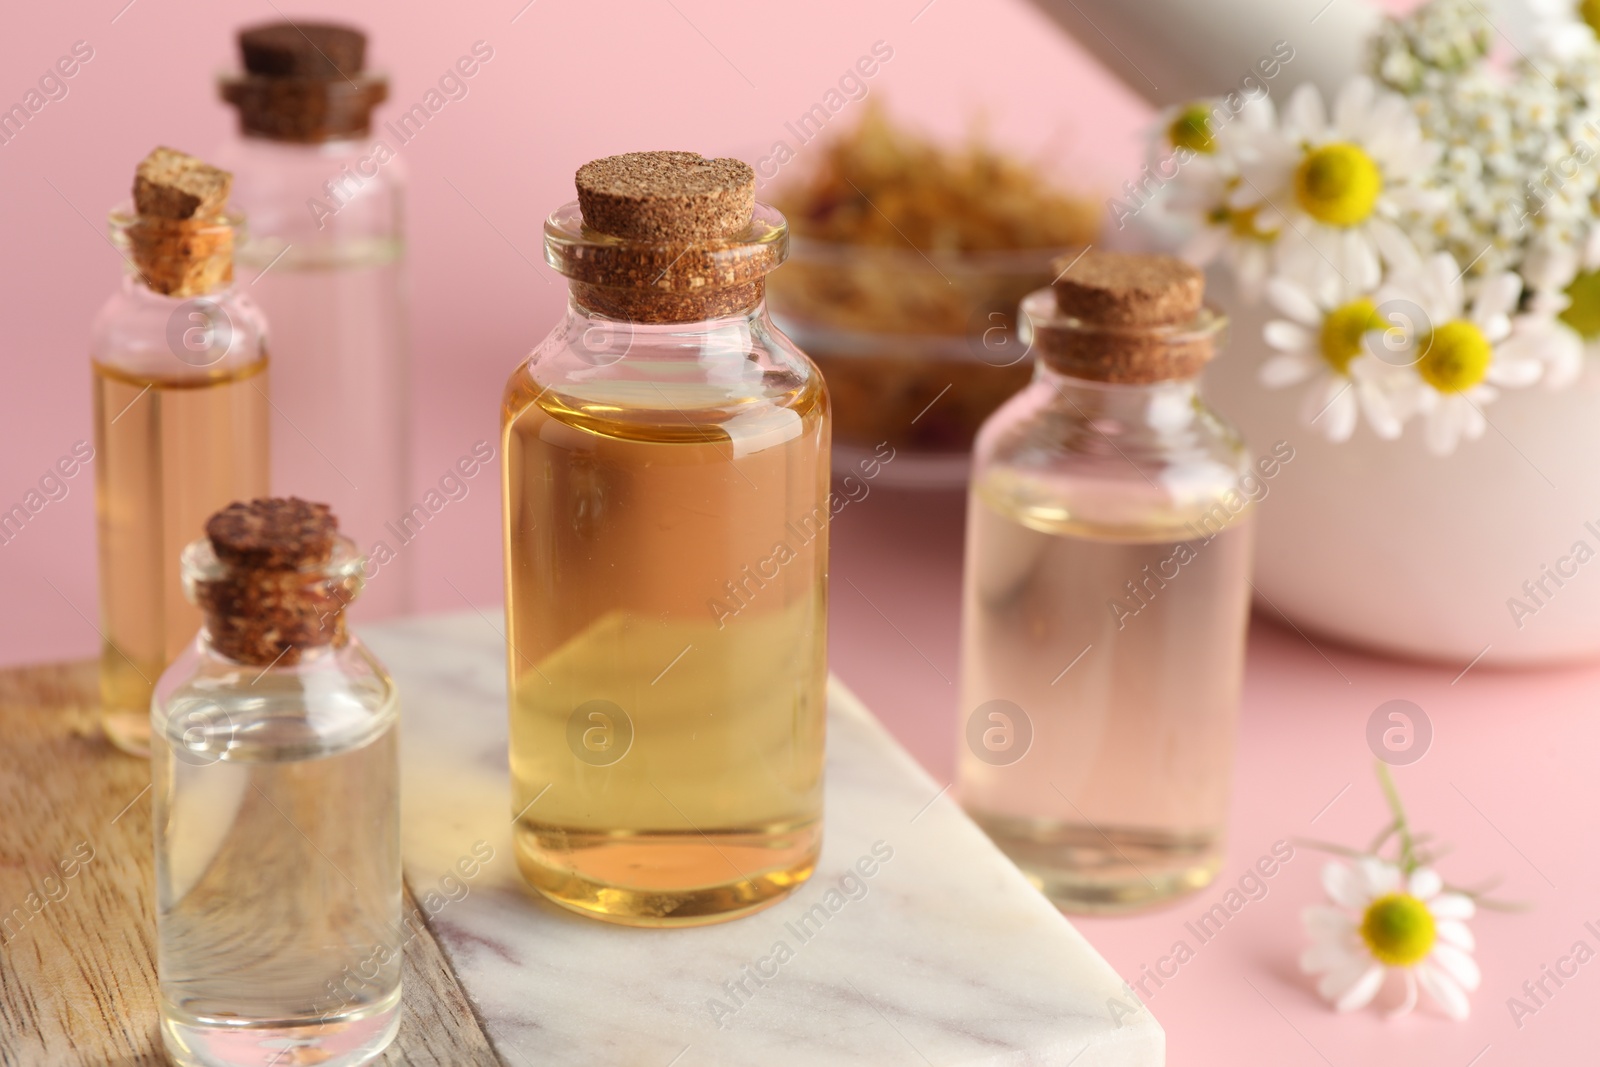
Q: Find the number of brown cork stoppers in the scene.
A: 5